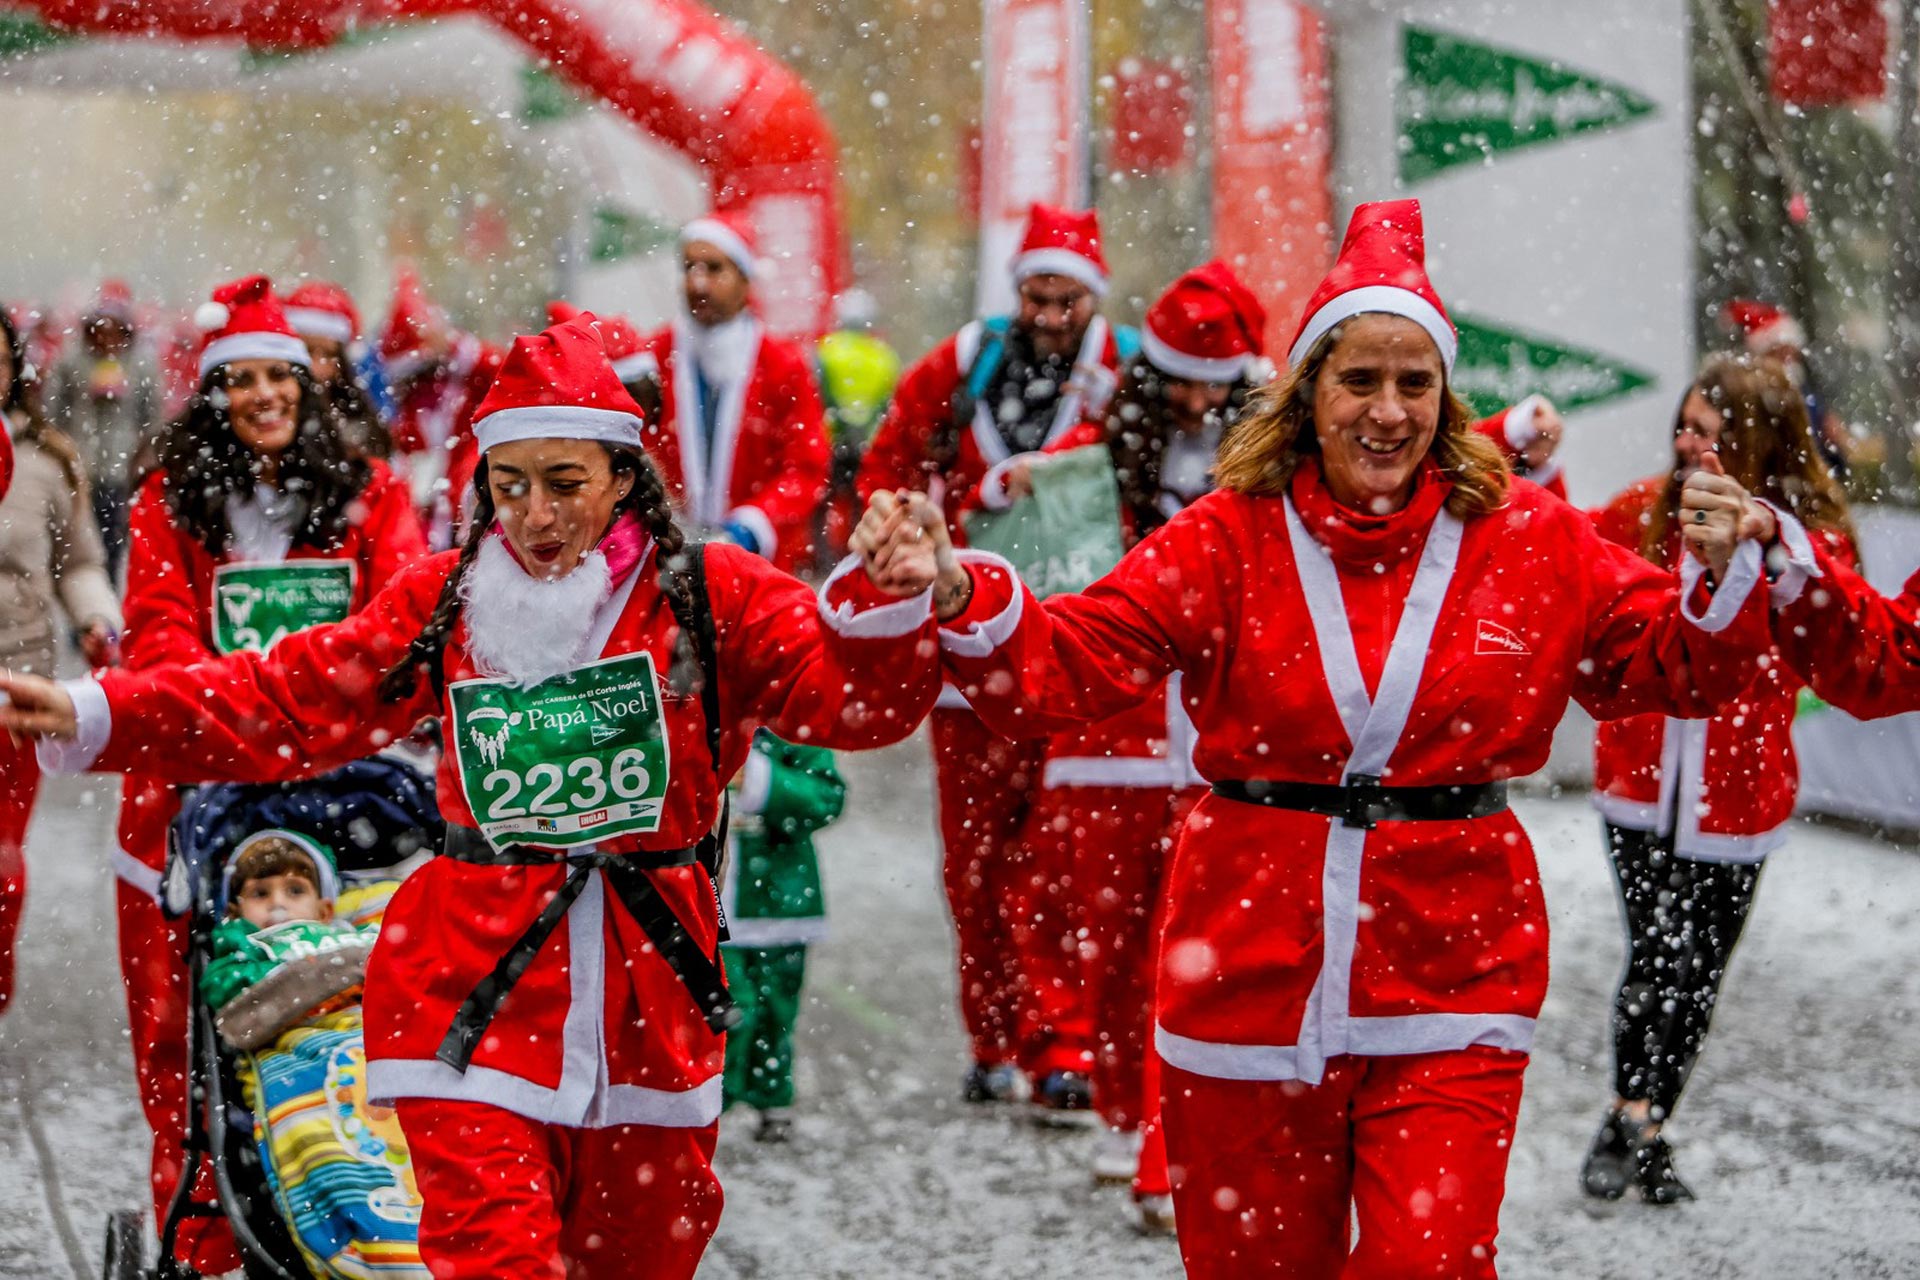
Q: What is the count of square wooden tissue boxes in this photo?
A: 0